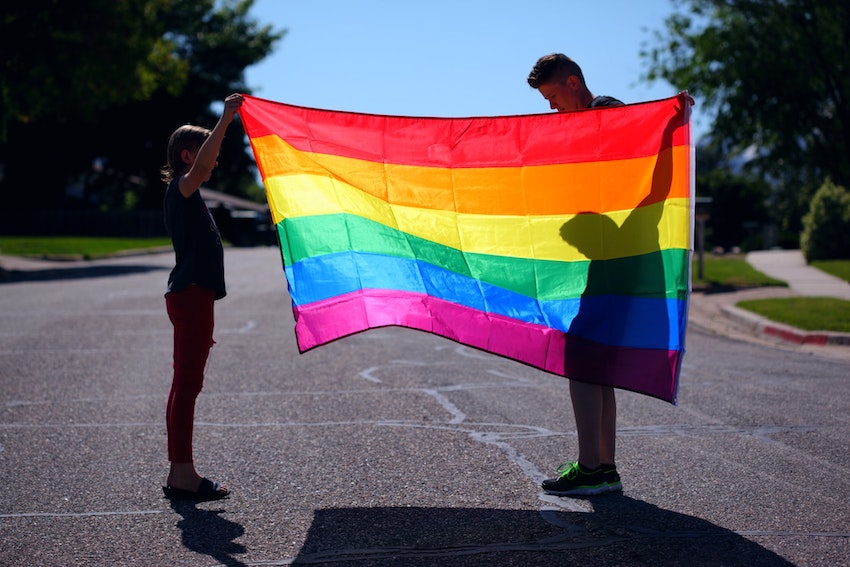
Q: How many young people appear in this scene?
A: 2